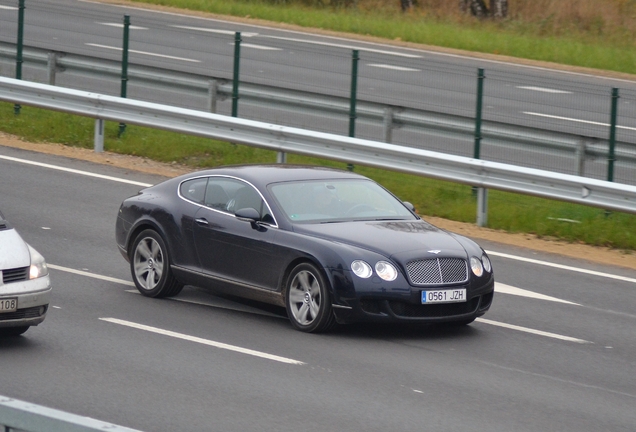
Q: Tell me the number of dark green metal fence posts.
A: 6